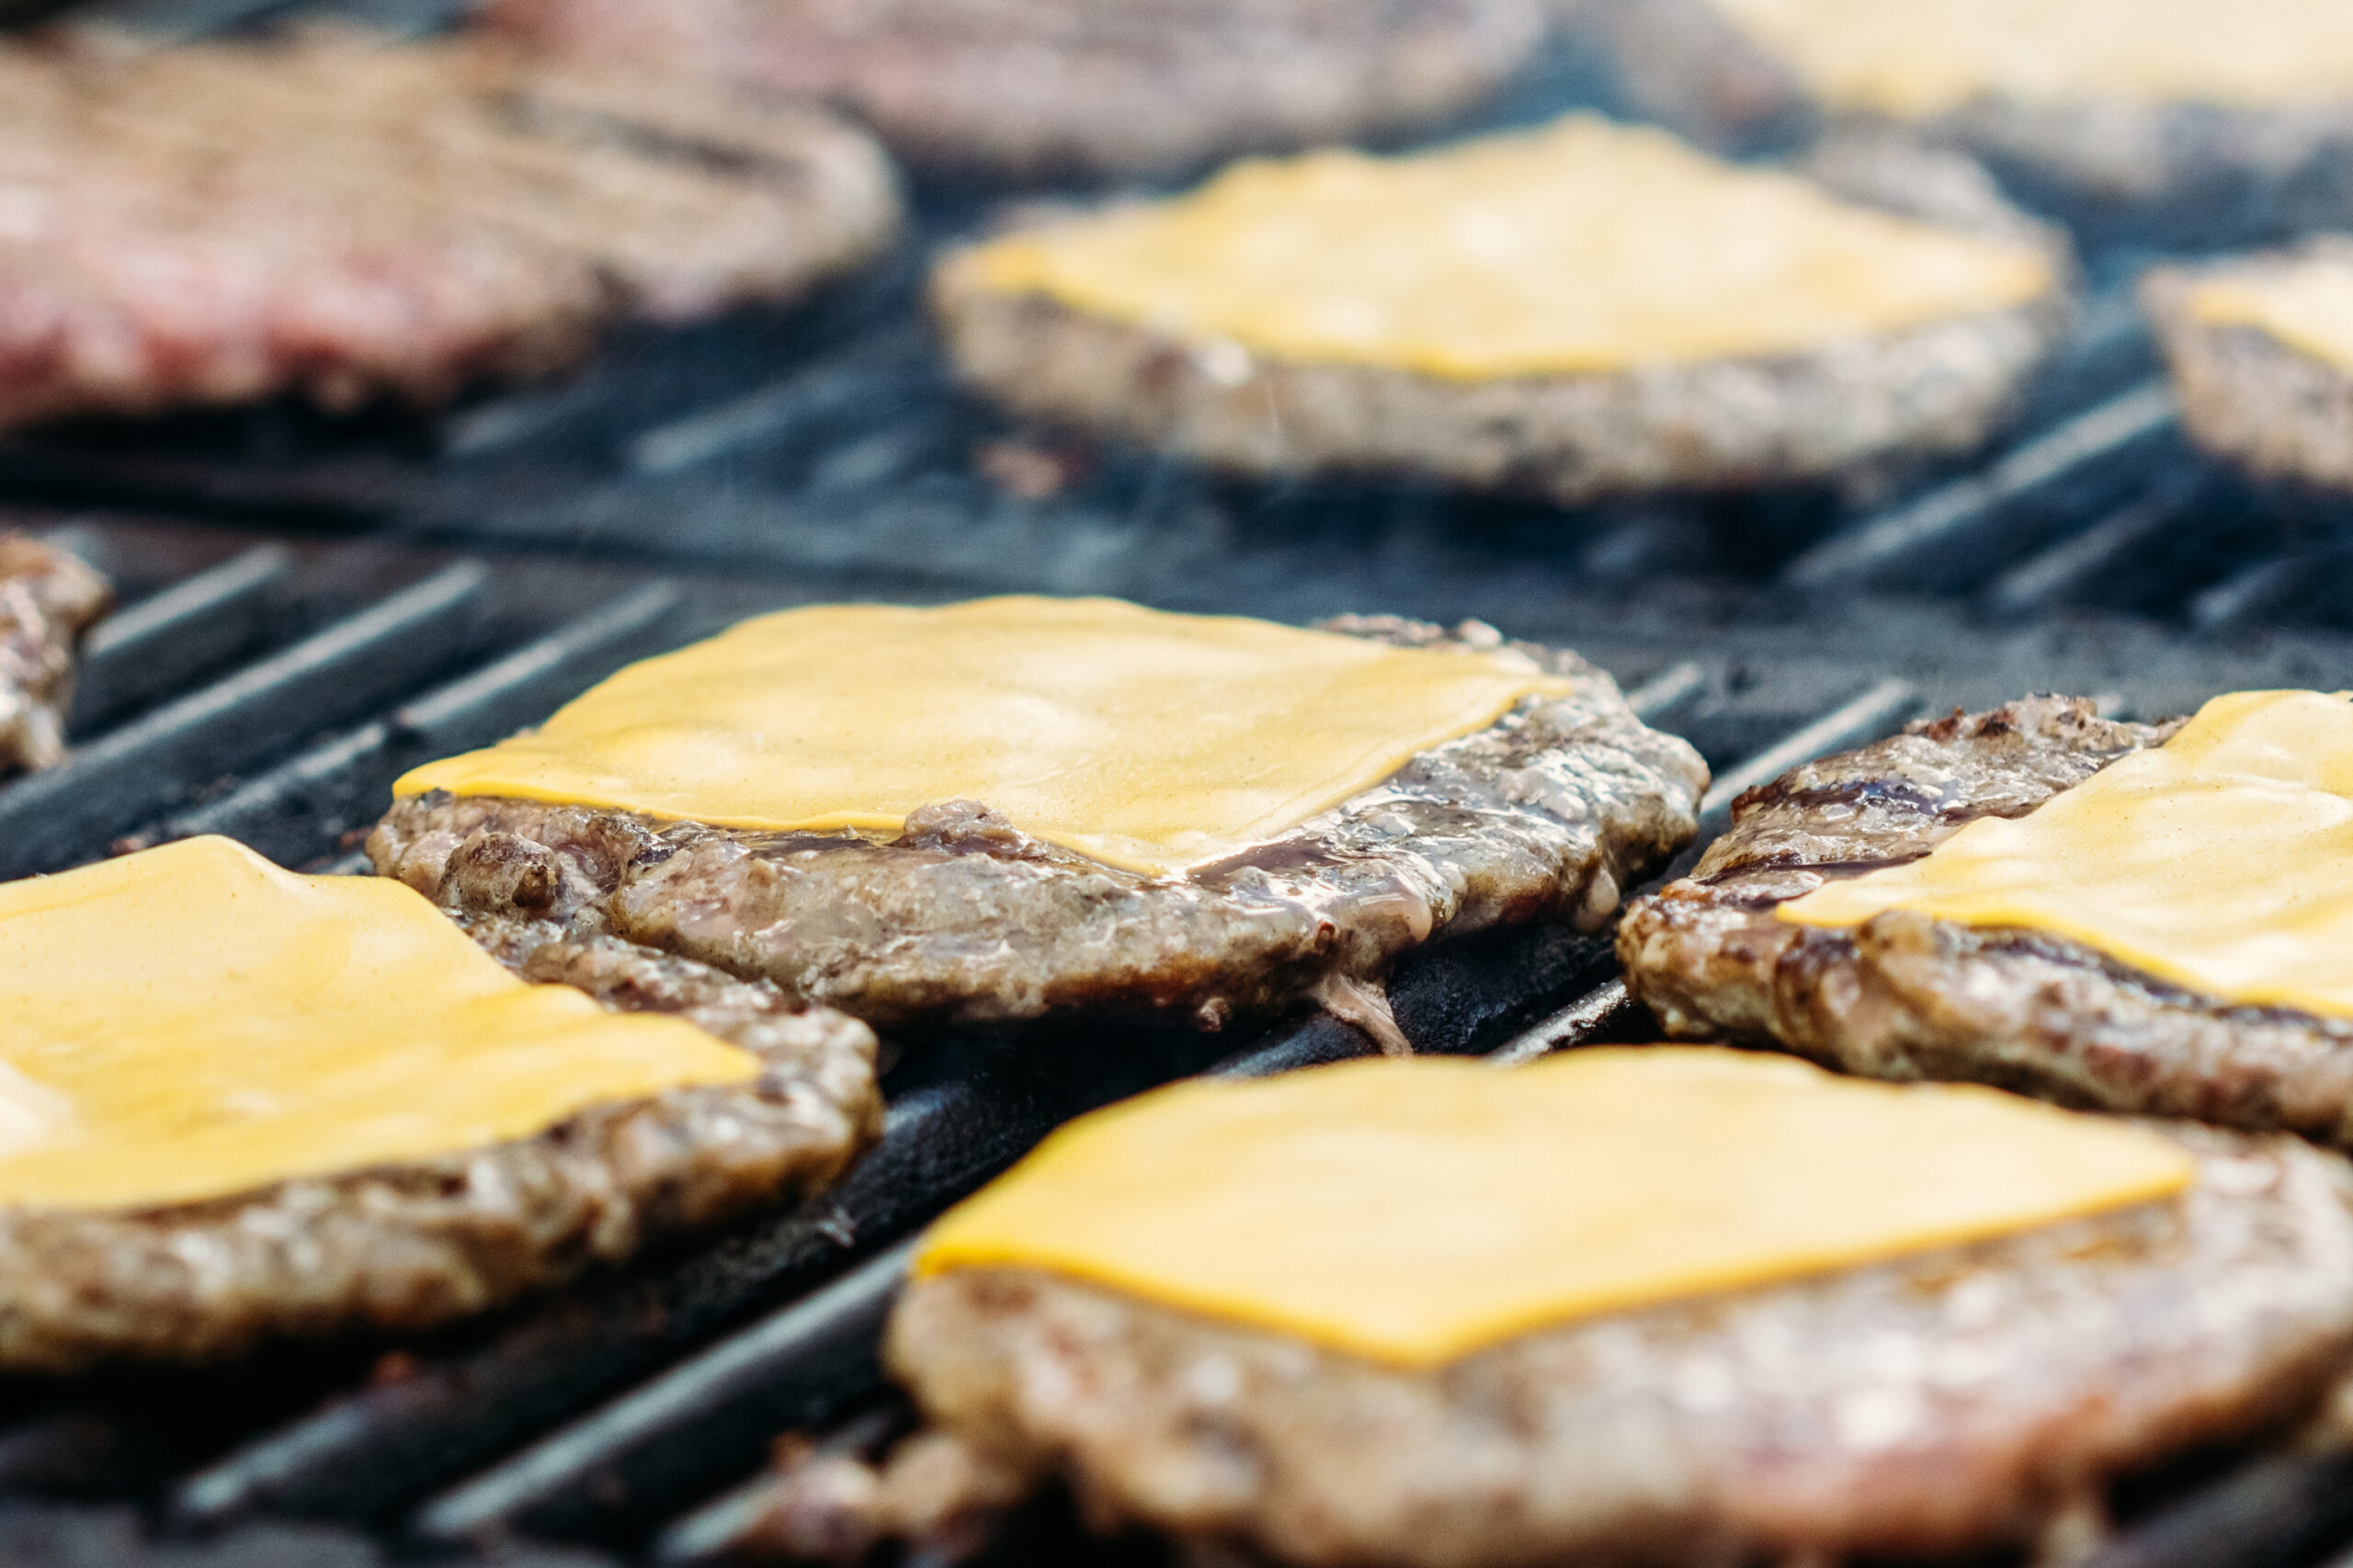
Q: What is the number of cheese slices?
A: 7